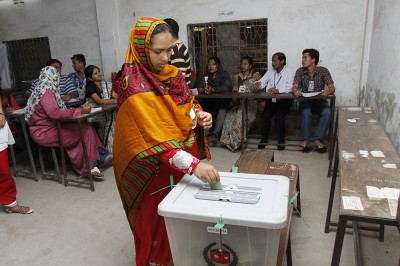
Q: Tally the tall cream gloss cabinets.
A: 0